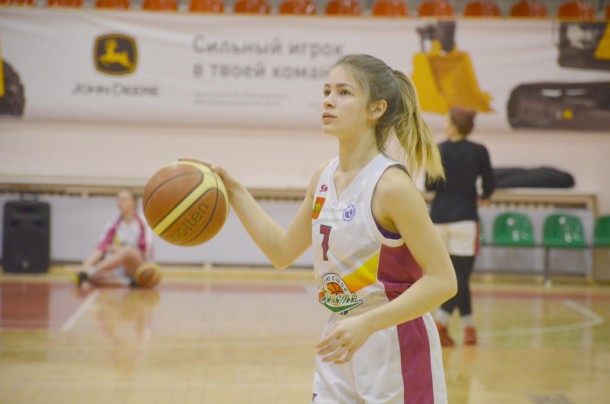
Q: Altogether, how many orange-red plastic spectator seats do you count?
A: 14